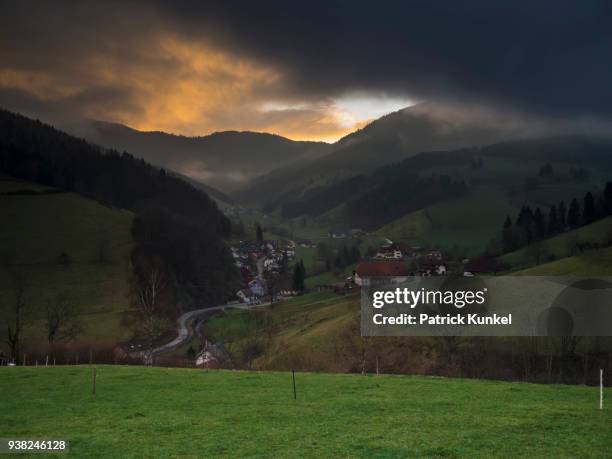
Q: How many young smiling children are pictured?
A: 0